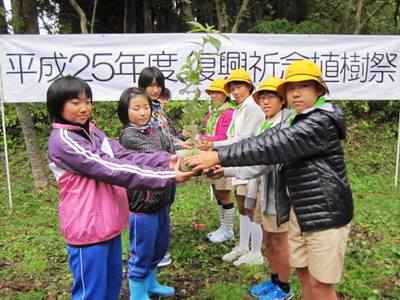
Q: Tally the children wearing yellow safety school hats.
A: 4